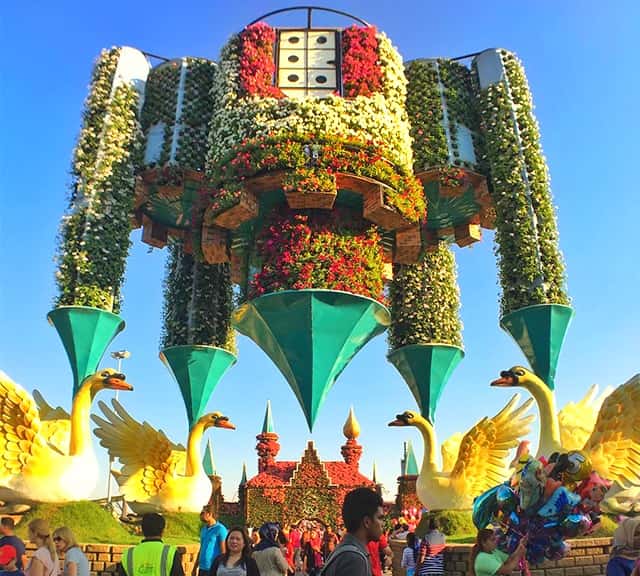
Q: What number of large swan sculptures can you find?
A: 4